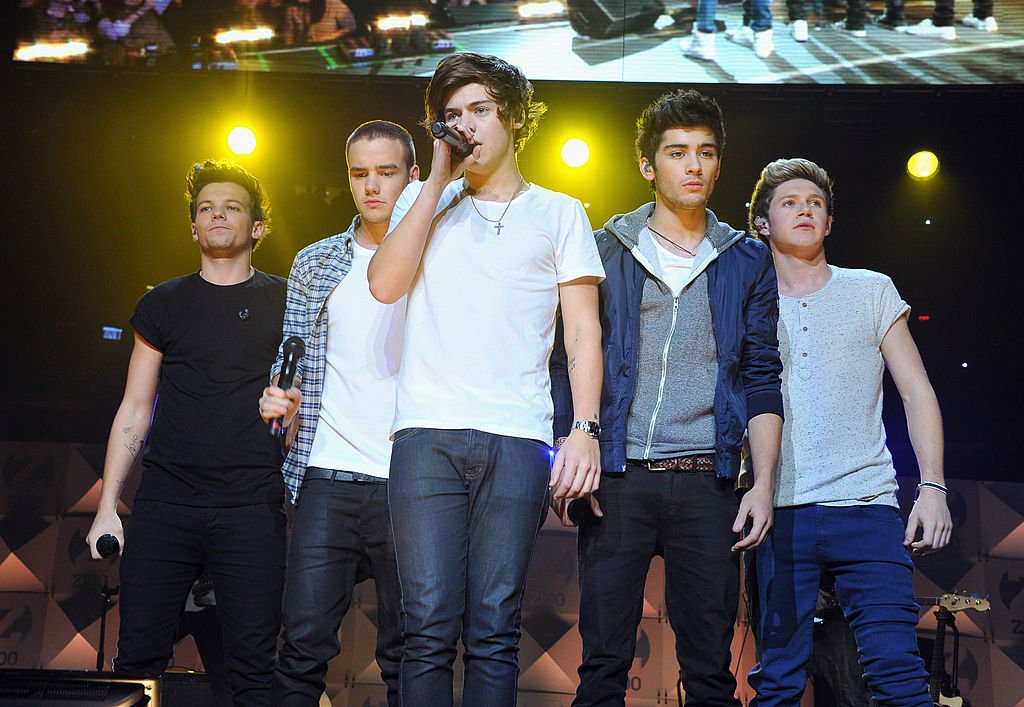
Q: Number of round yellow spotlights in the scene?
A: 3